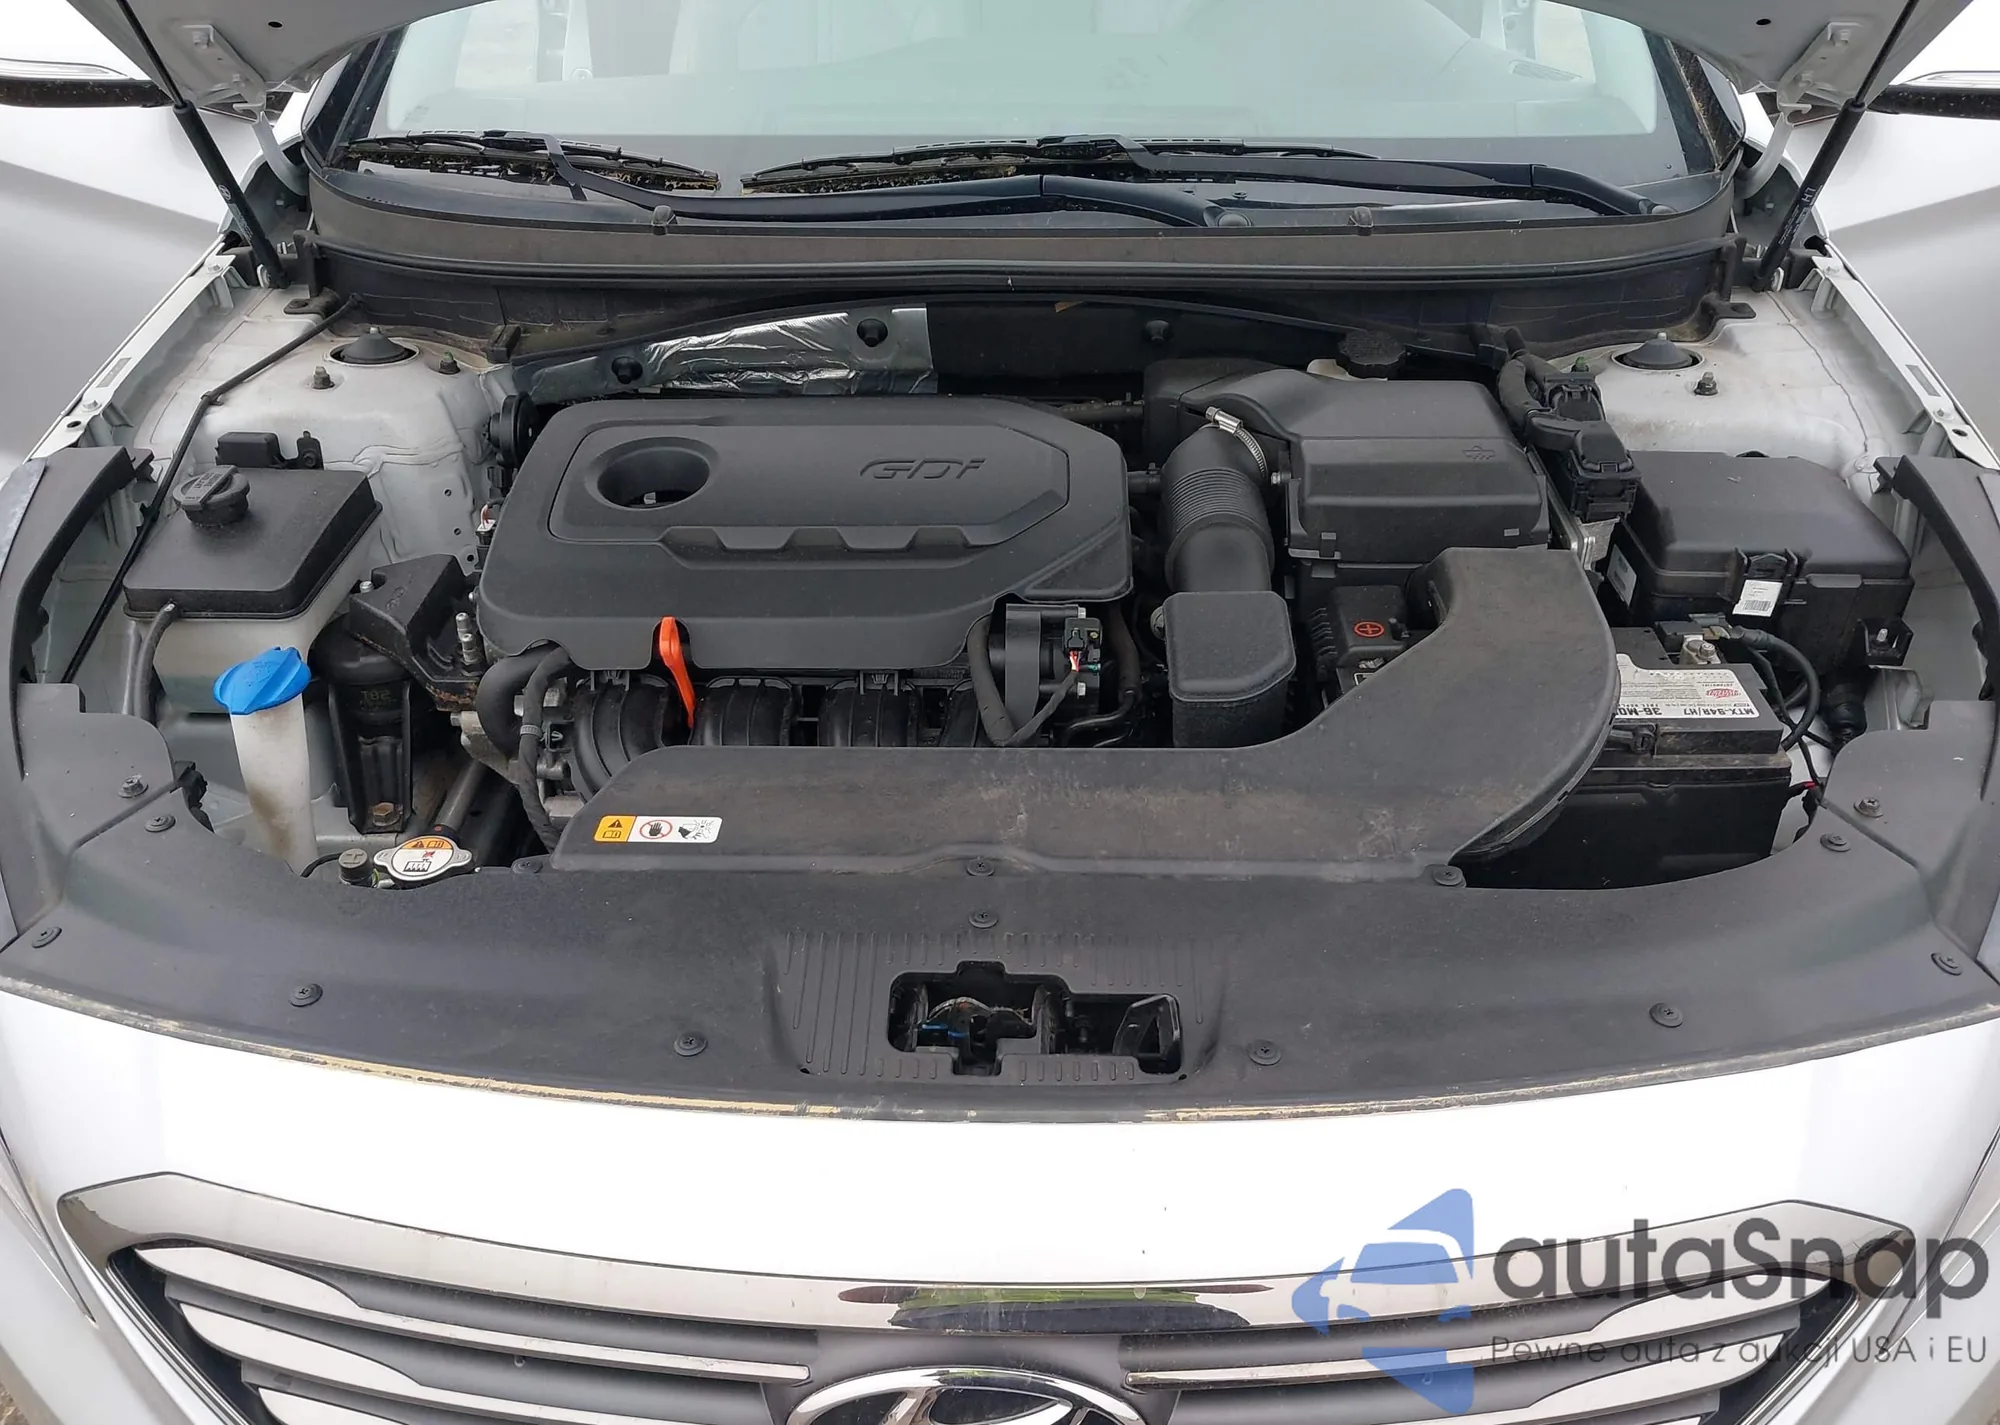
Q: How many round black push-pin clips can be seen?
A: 12